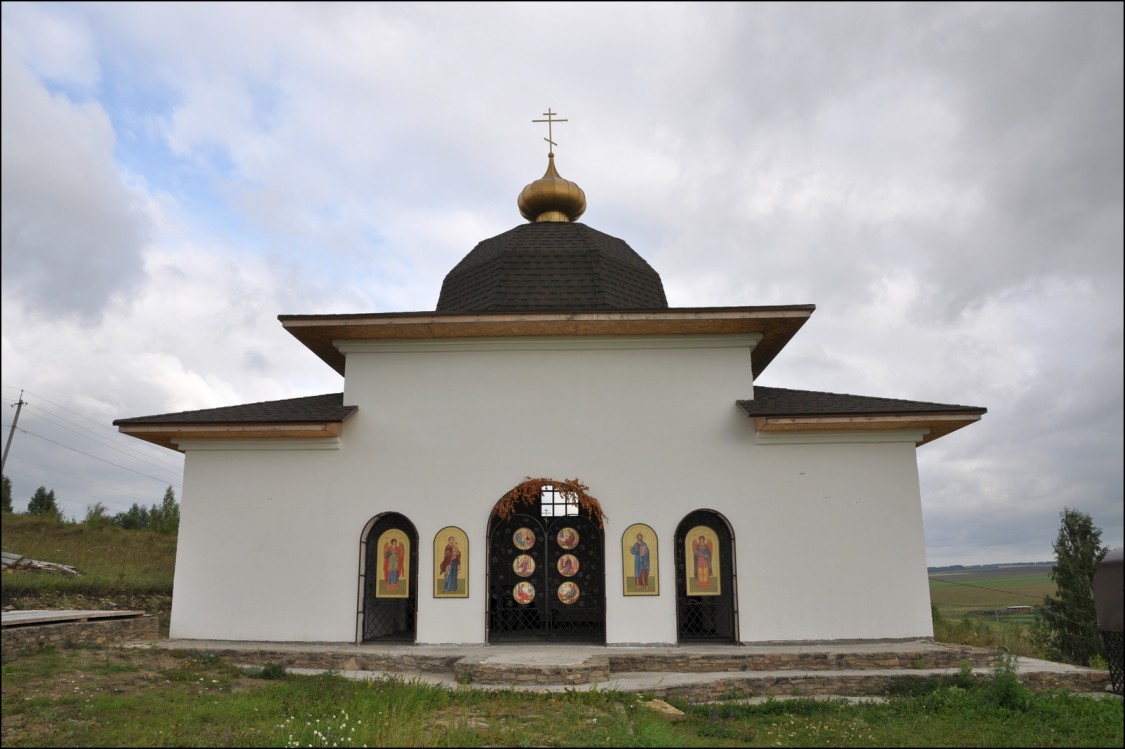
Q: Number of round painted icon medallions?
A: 6